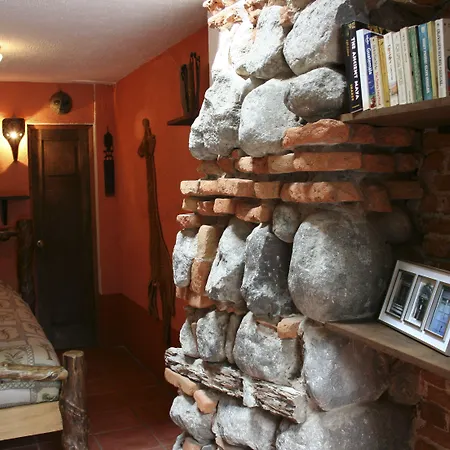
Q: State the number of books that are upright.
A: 12